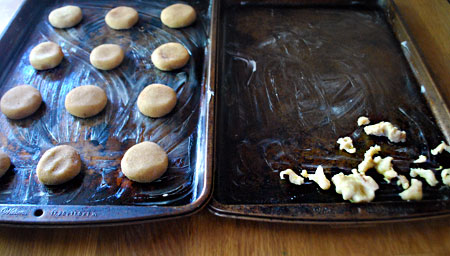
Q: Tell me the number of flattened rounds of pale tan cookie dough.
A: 12